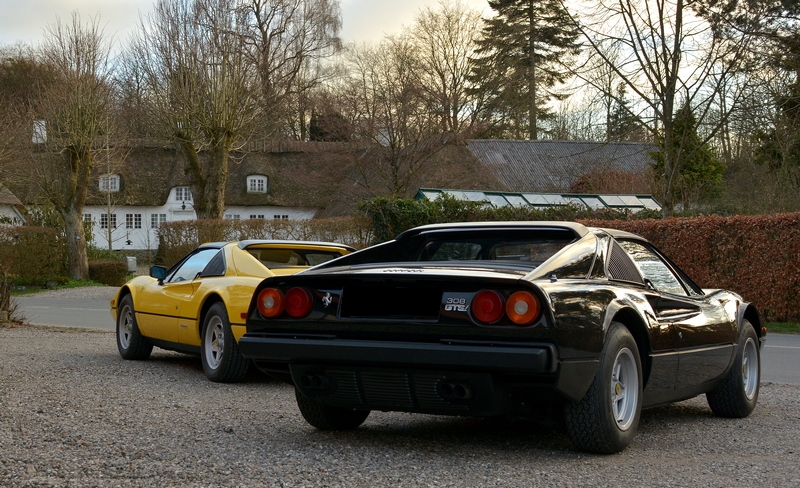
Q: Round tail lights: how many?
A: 4